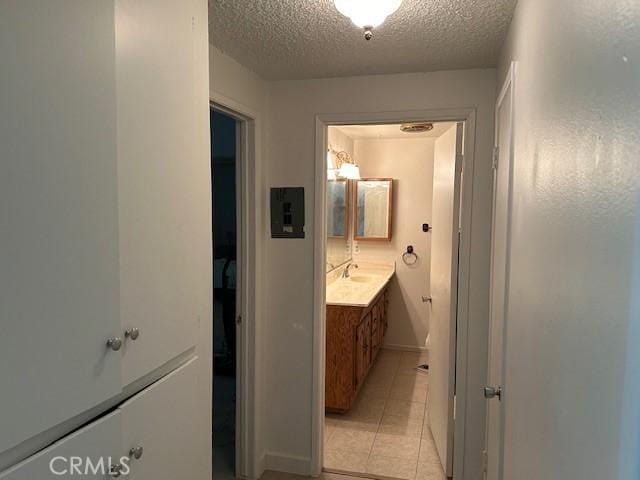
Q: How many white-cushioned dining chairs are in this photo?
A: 0